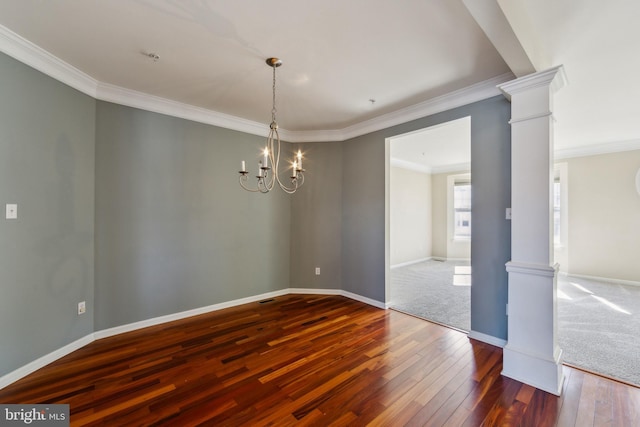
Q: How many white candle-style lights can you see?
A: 5